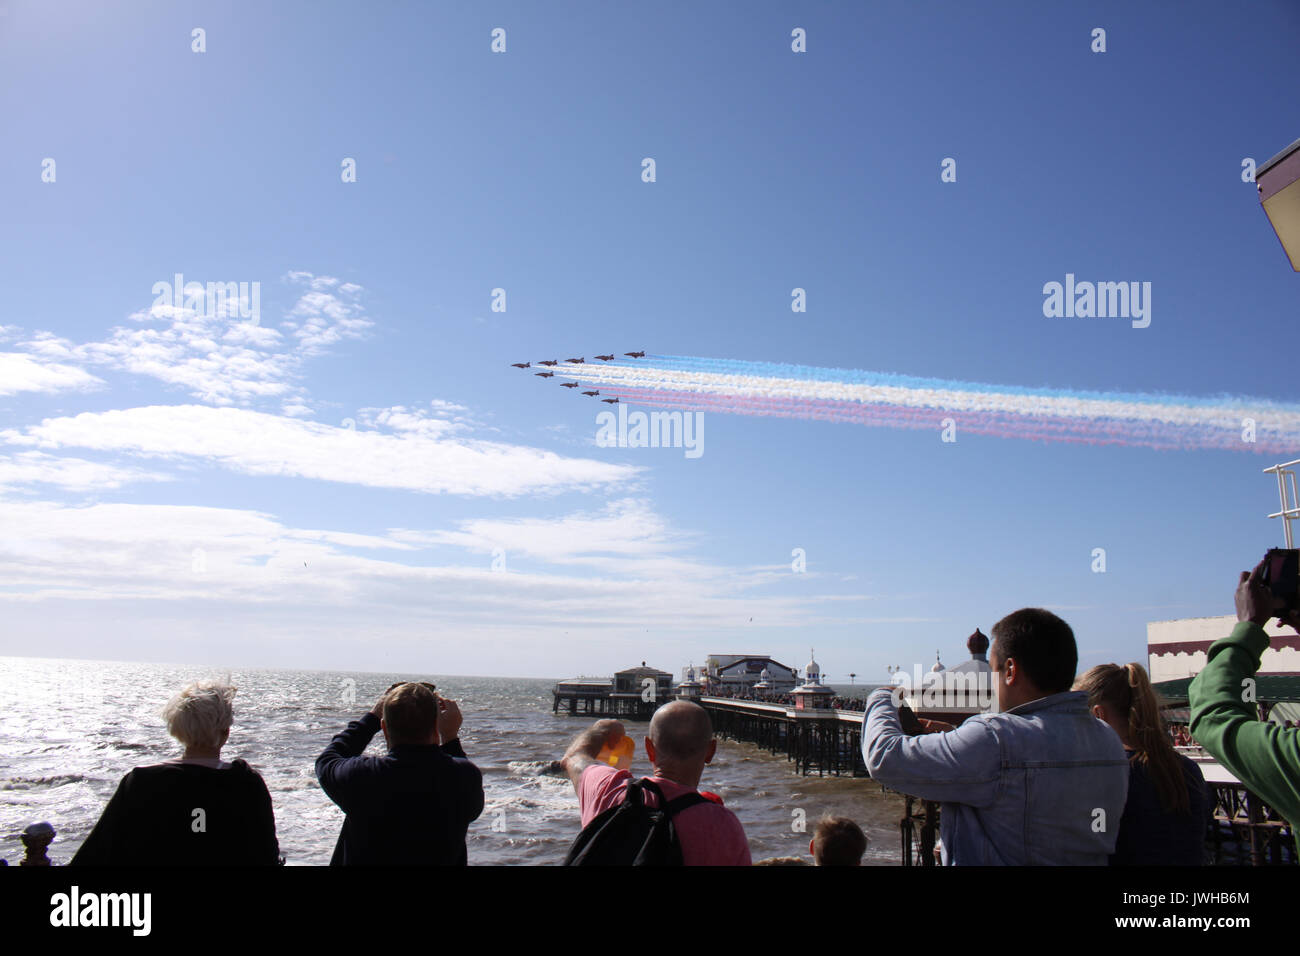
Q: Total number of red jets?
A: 9